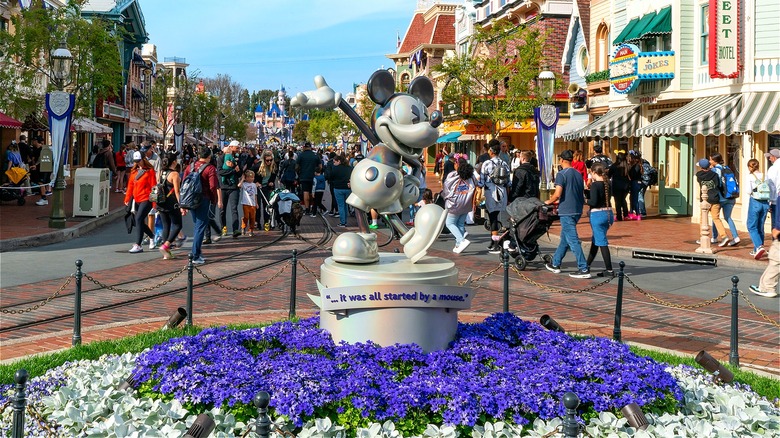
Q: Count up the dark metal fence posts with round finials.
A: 9